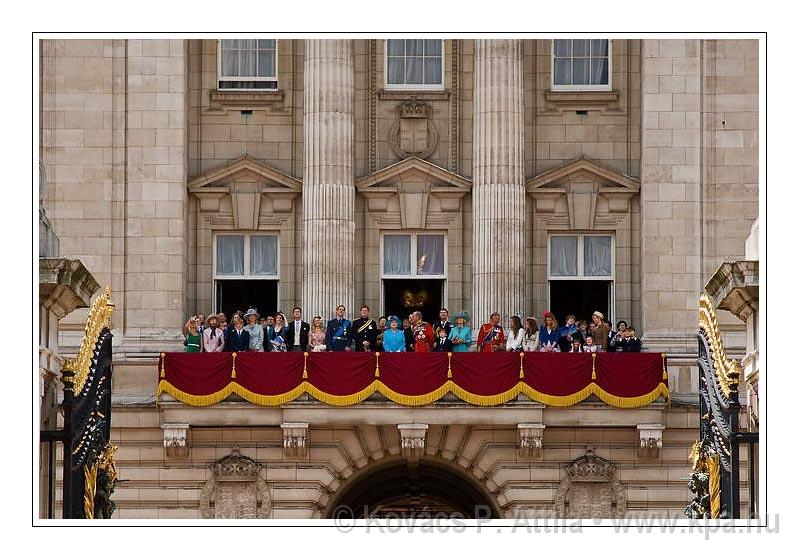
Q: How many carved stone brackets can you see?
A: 5